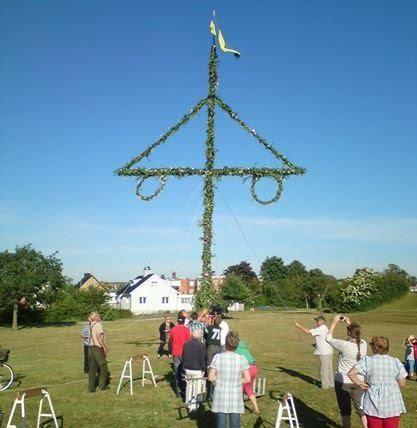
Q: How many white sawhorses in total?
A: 3